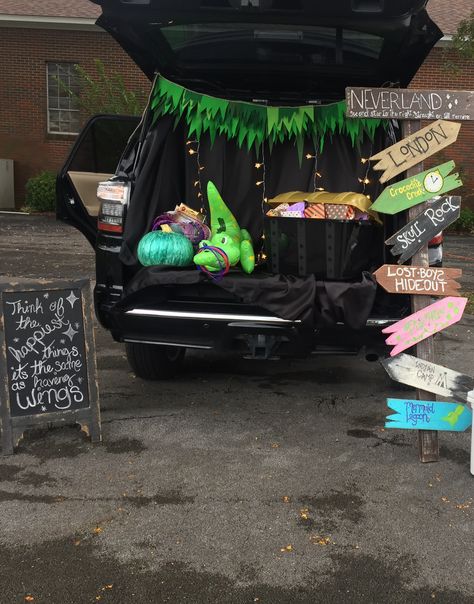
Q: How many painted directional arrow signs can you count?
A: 7